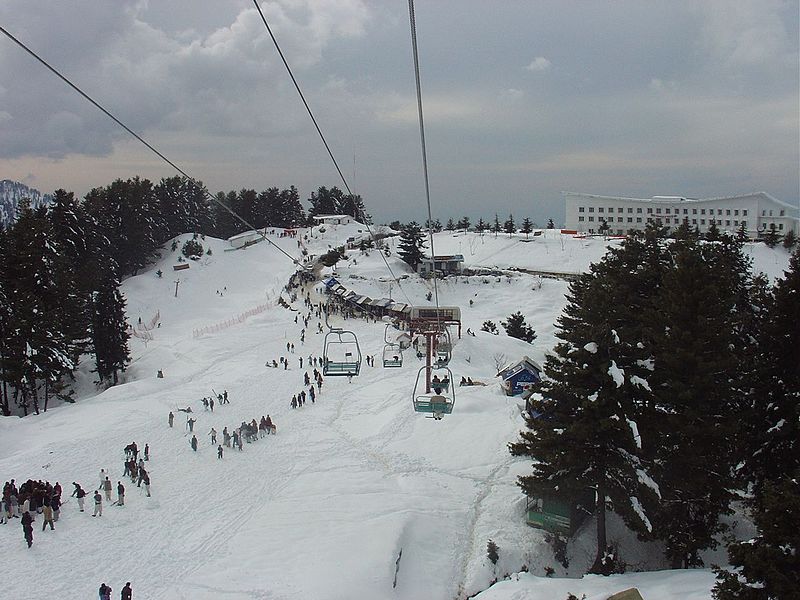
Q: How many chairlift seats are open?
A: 2